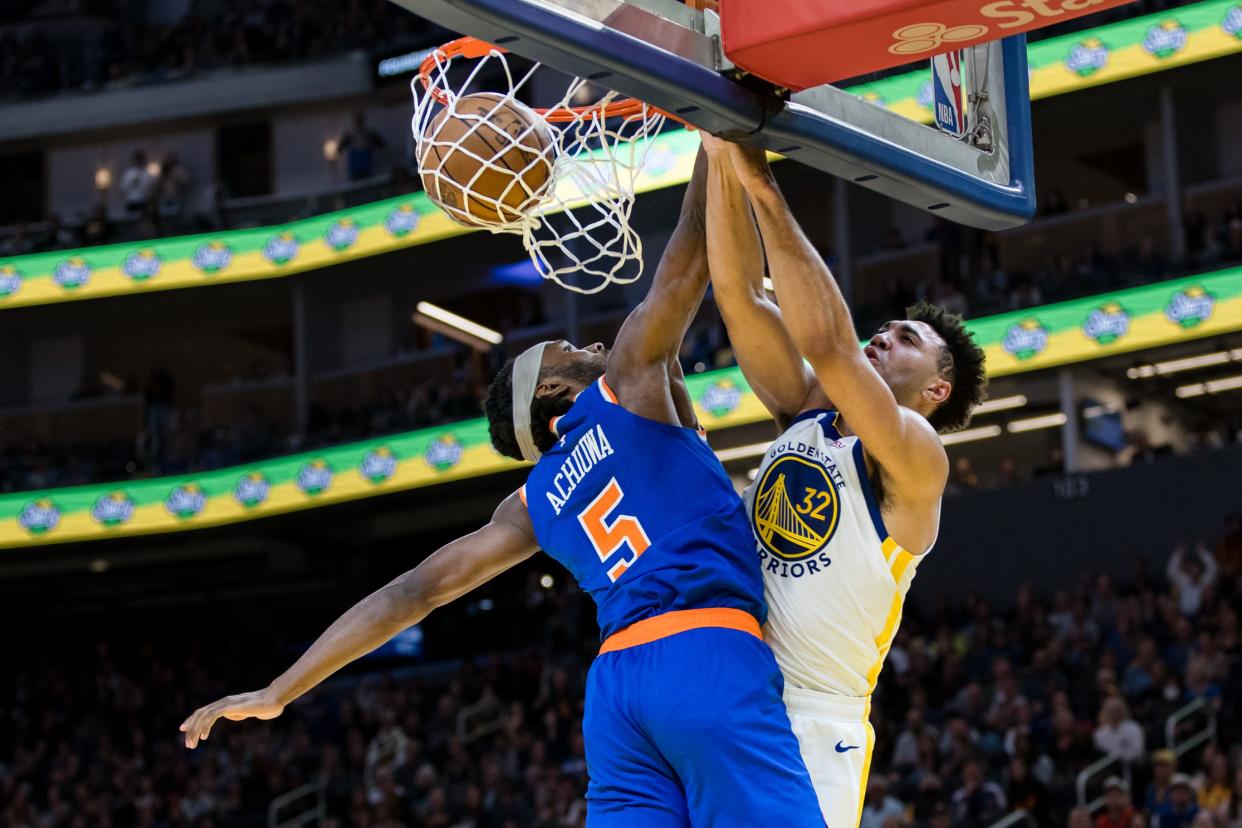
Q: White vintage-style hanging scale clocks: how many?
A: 0